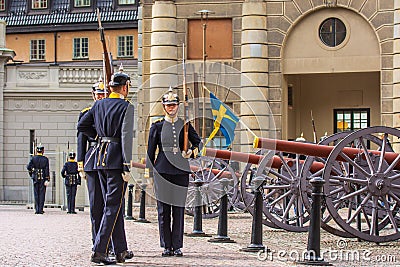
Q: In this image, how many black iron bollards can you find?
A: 6